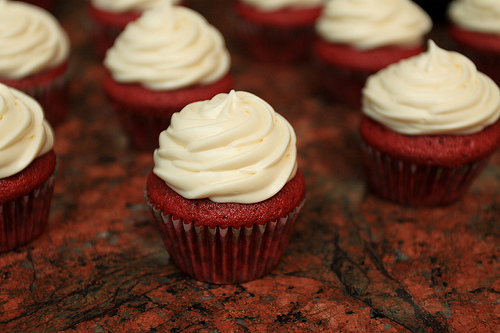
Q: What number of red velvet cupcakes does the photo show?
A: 9